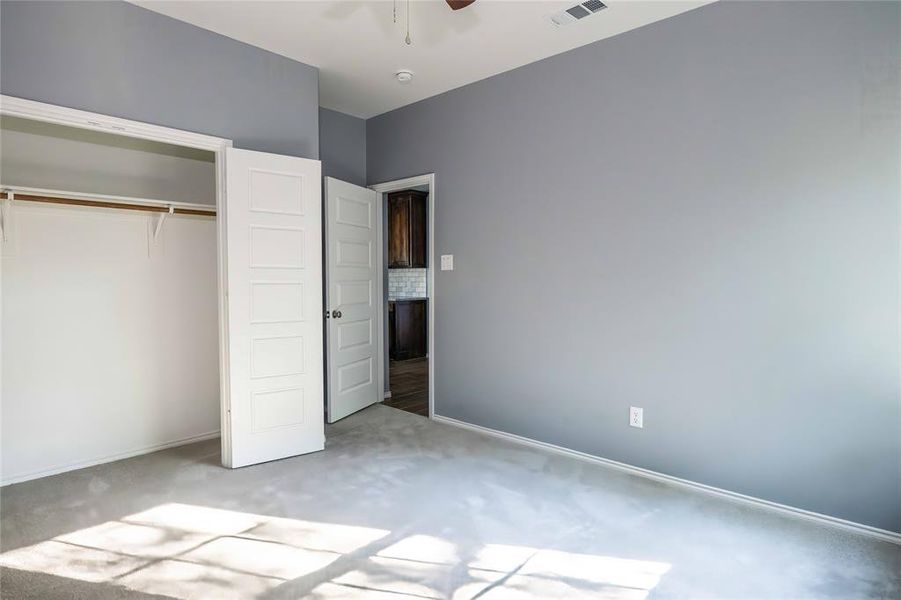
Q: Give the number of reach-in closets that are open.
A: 1